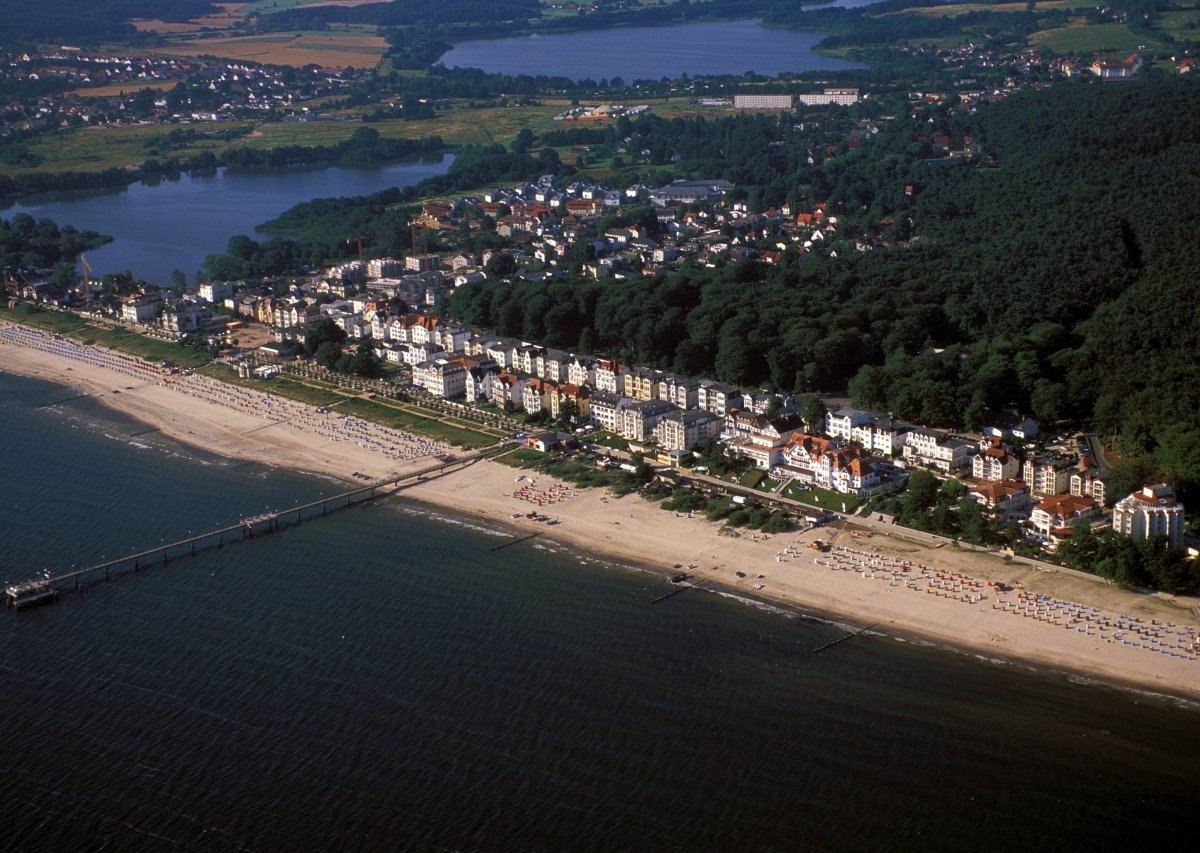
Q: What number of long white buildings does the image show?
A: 2